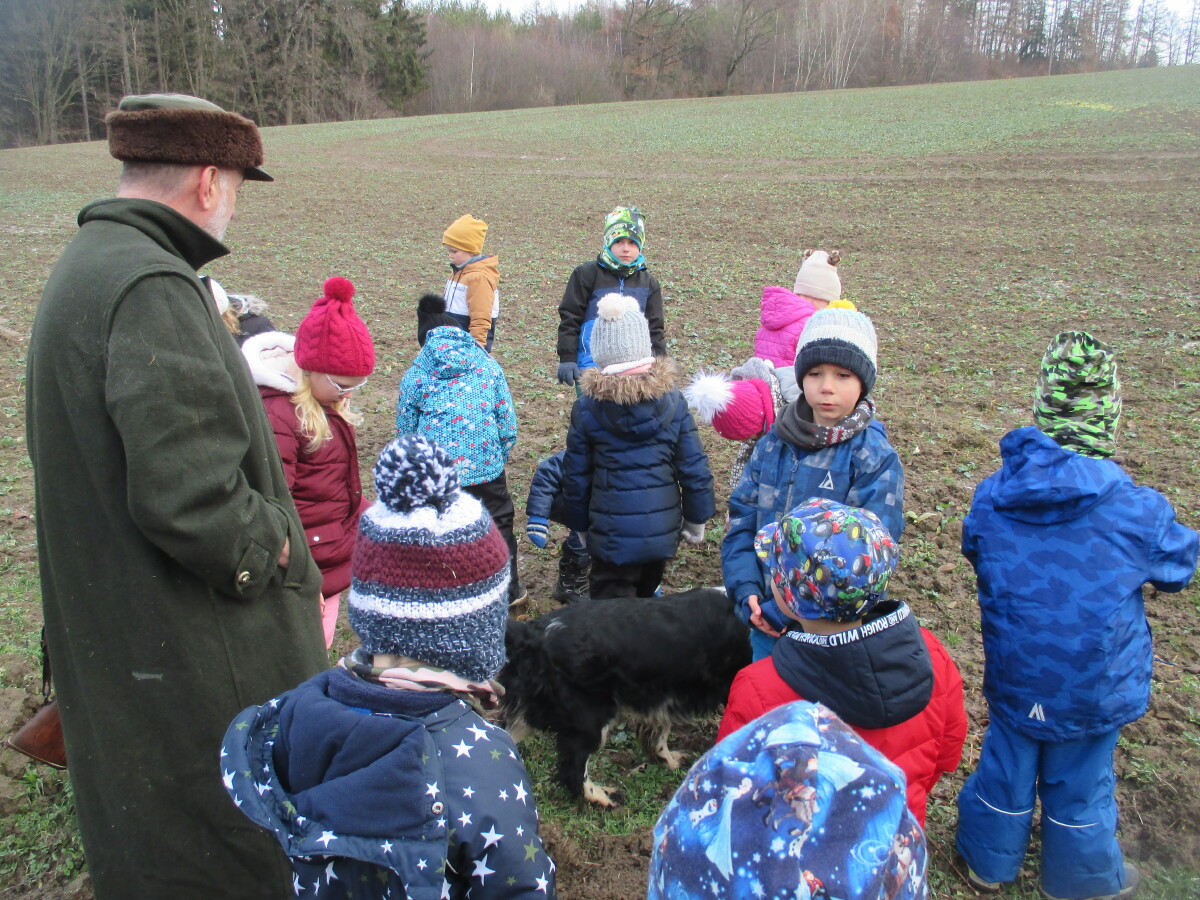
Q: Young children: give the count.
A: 14